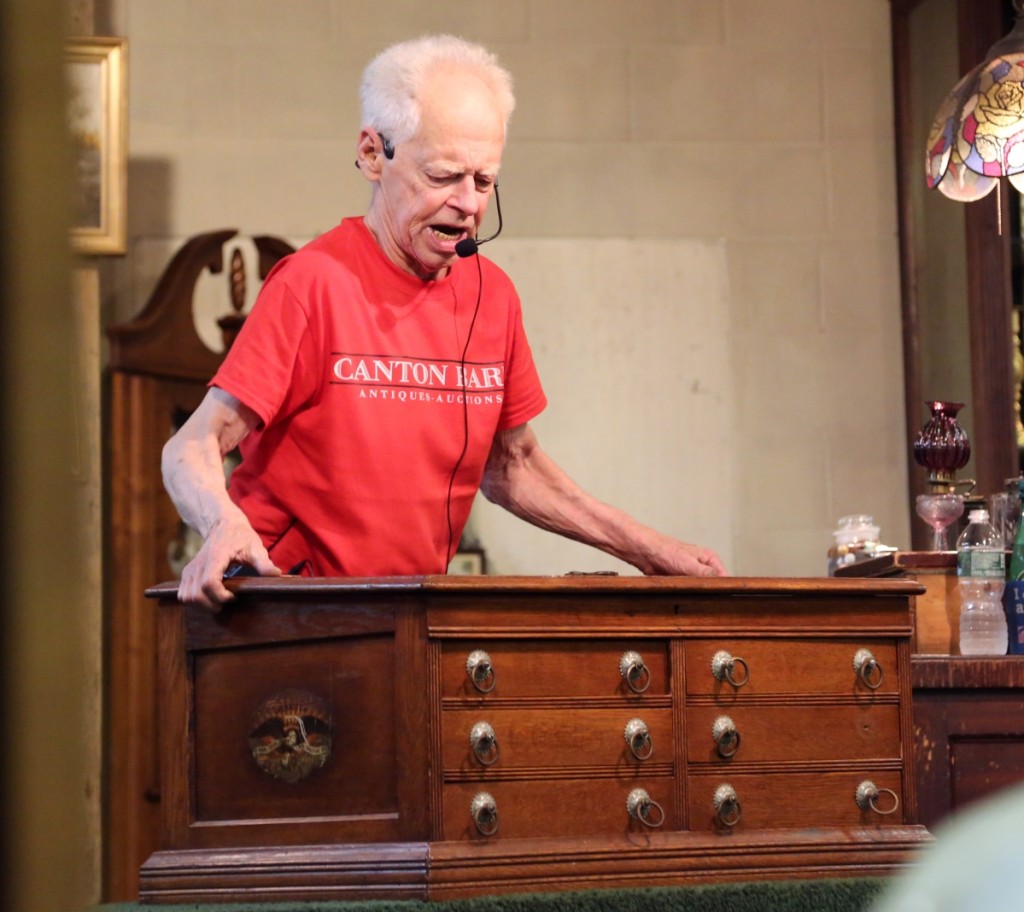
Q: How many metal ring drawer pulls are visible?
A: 11